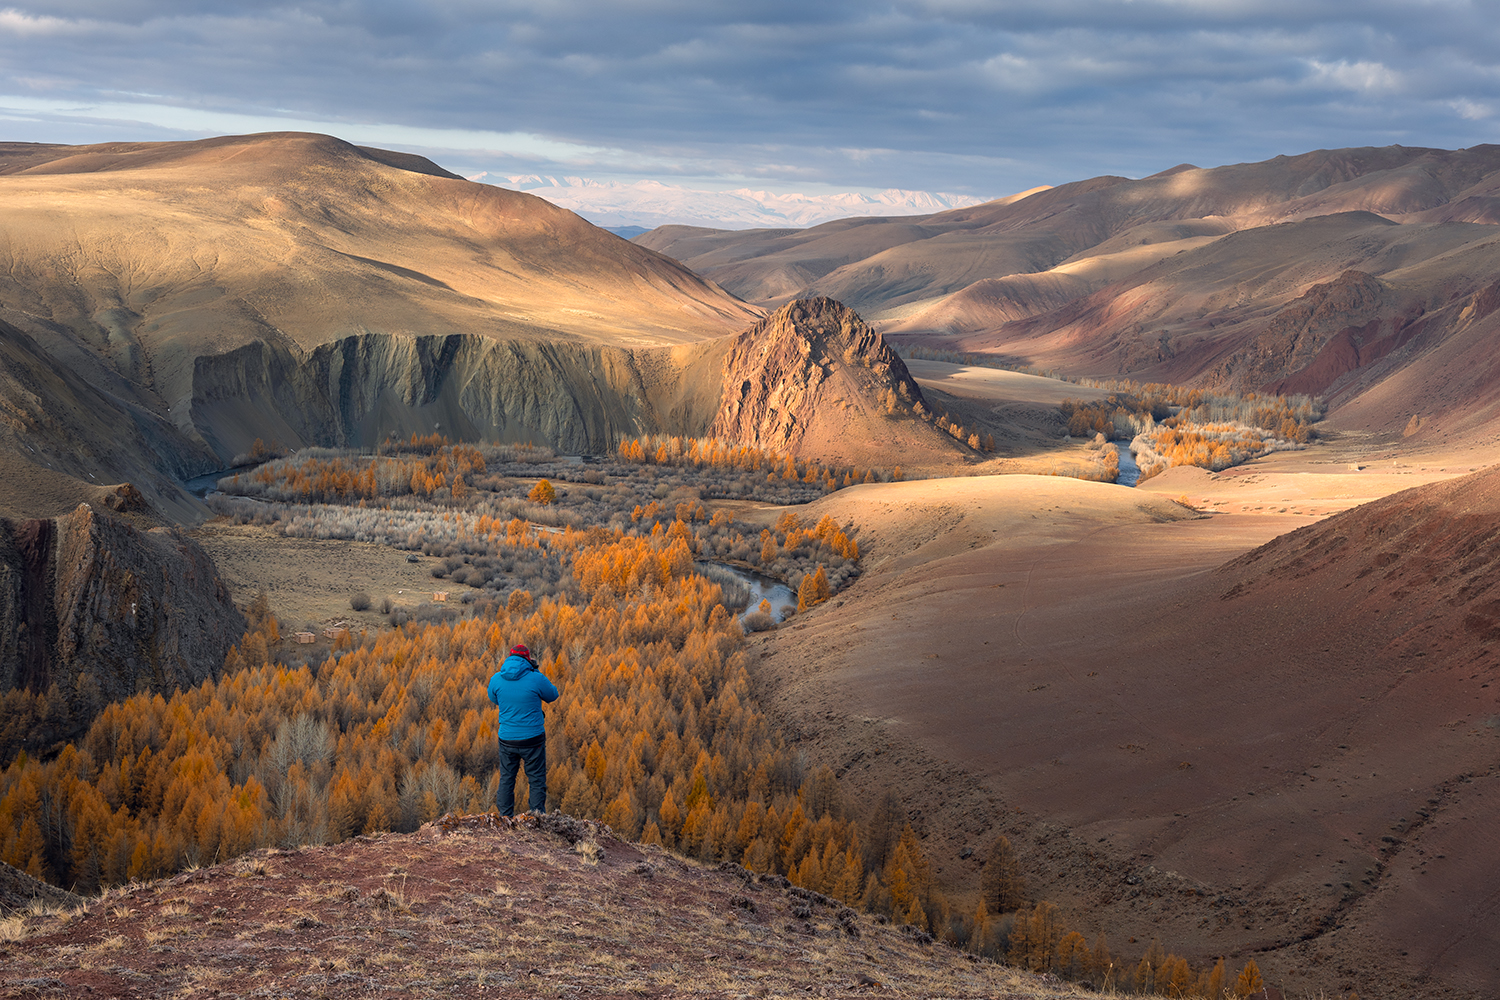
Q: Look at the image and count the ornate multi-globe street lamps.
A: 0